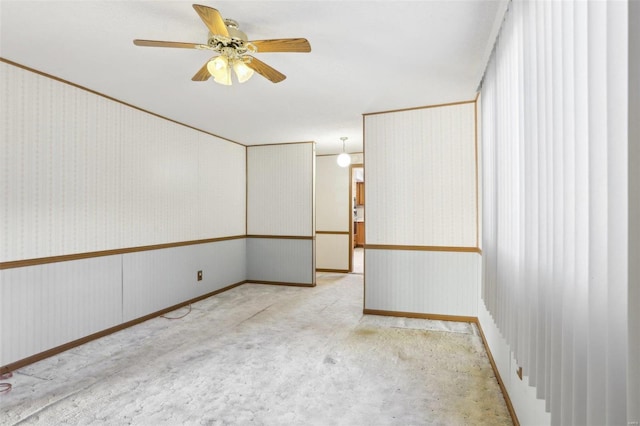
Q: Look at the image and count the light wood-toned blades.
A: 5